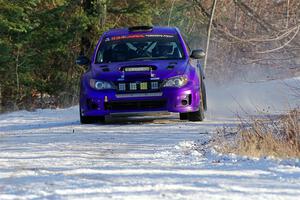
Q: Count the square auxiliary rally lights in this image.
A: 4